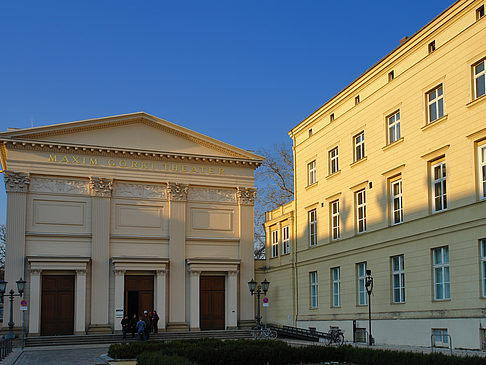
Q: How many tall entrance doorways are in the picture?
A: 3